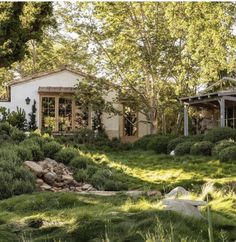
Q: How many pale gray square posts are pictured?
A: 2